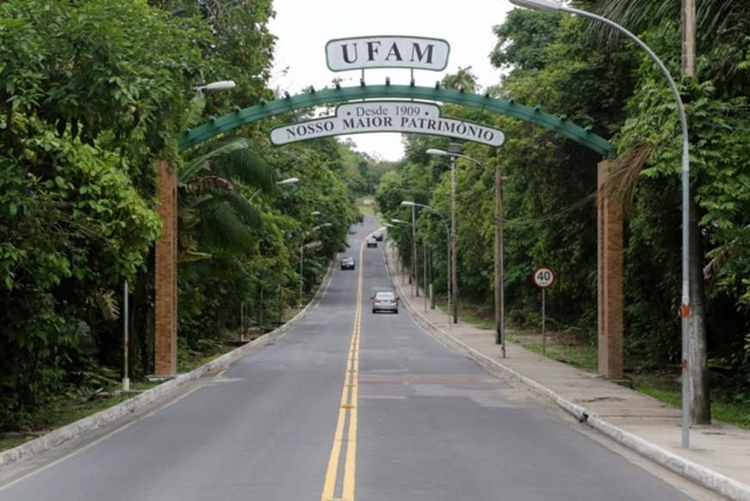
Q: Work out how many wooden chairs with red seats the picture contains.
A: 0